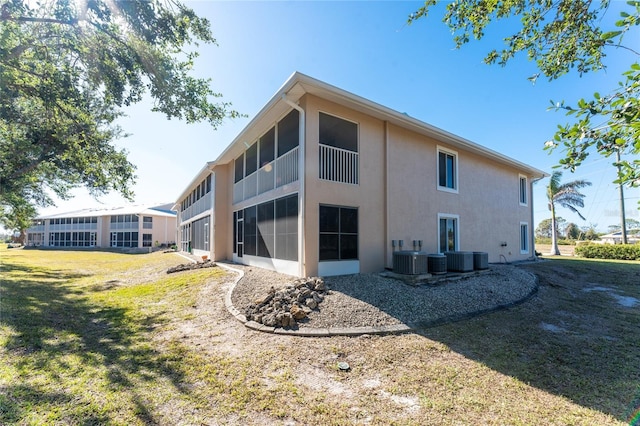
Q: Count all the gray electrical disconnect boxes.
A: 4